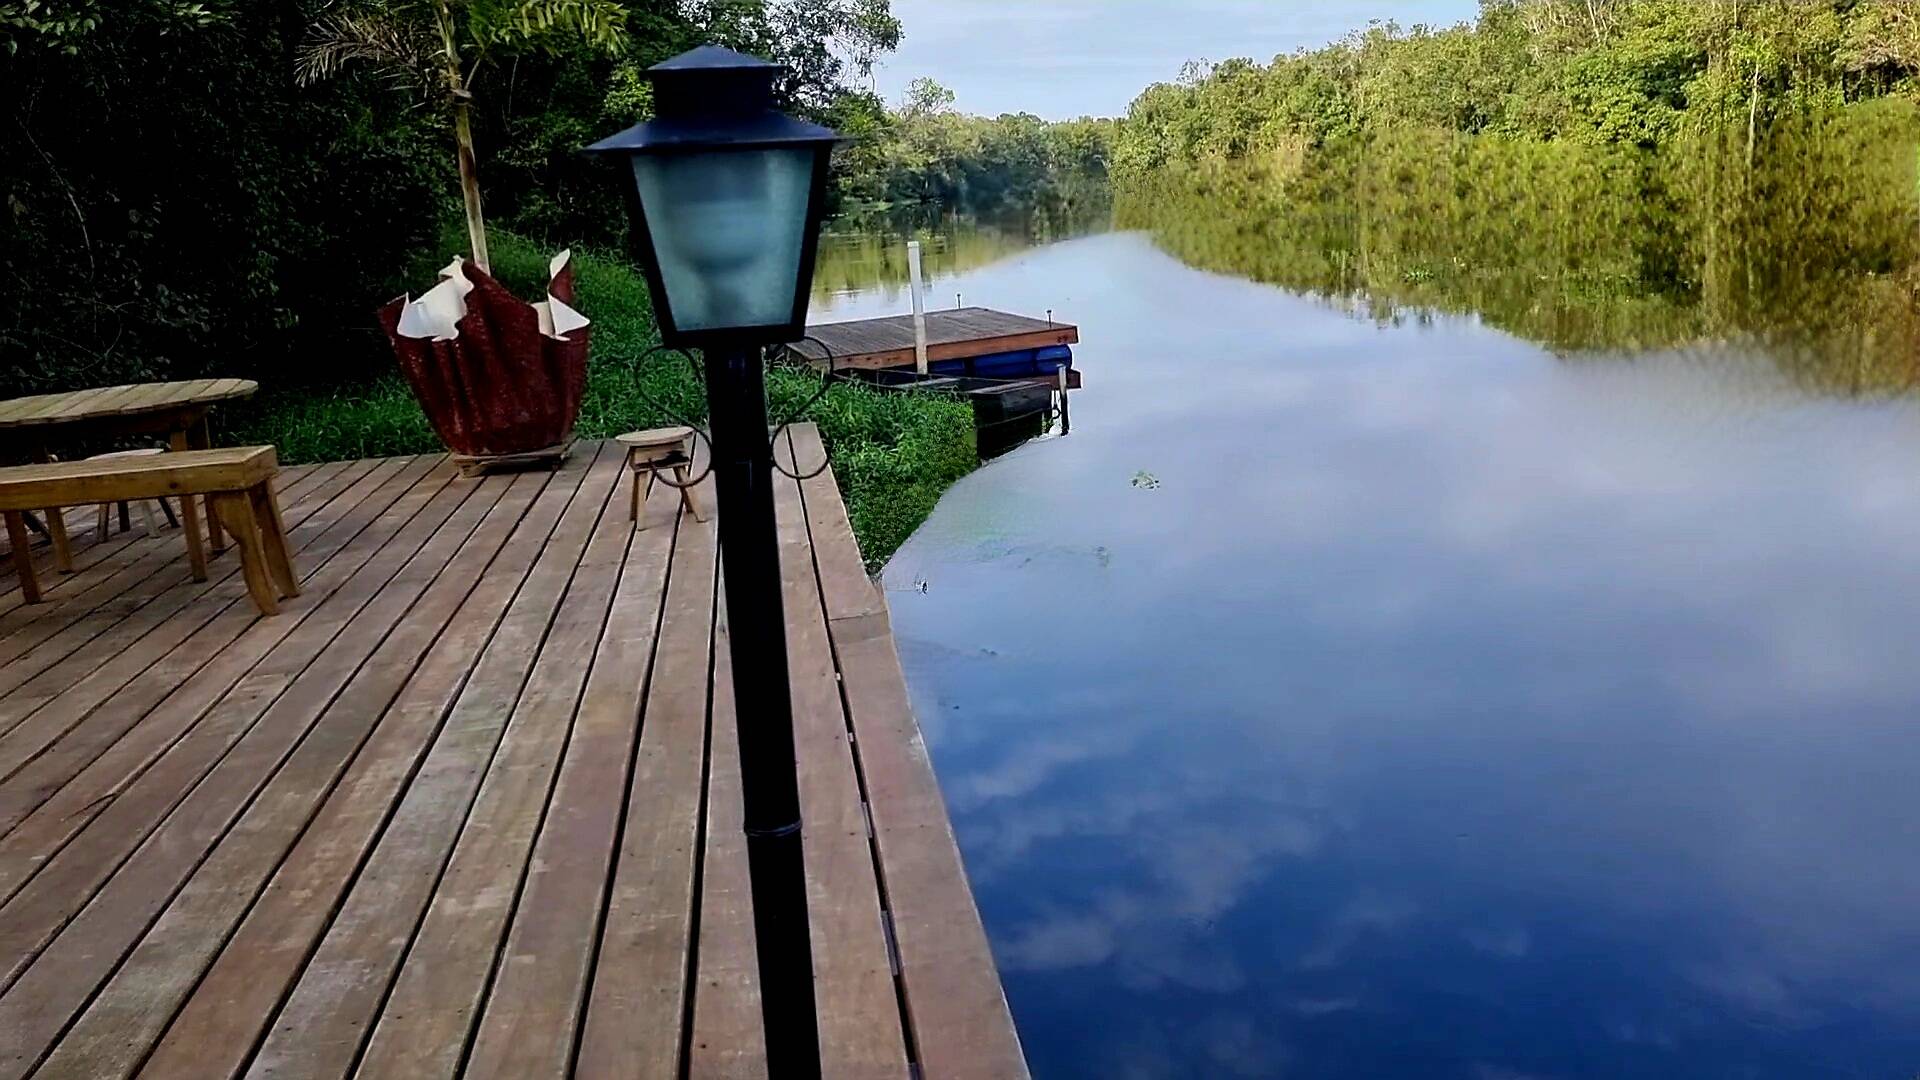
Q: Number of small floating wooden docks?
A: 1